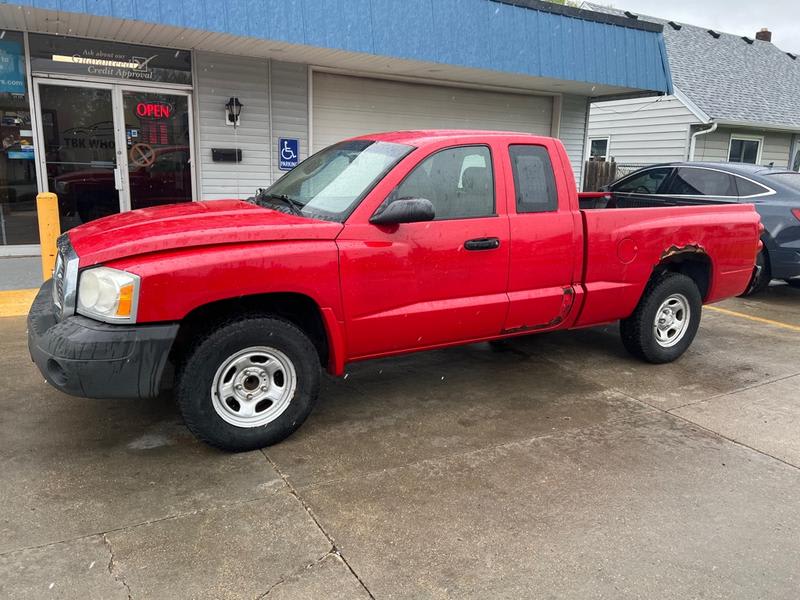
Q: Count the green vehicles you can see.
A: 0